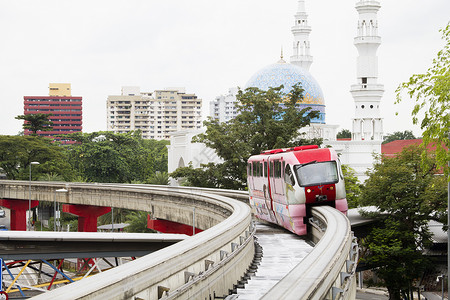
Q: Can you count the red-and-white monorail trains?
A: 1